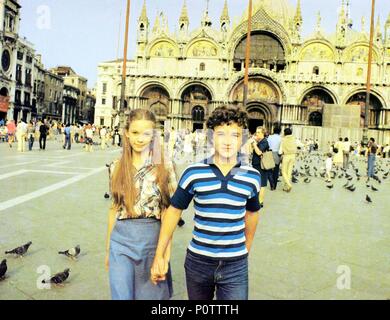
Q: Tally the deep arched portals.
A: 5